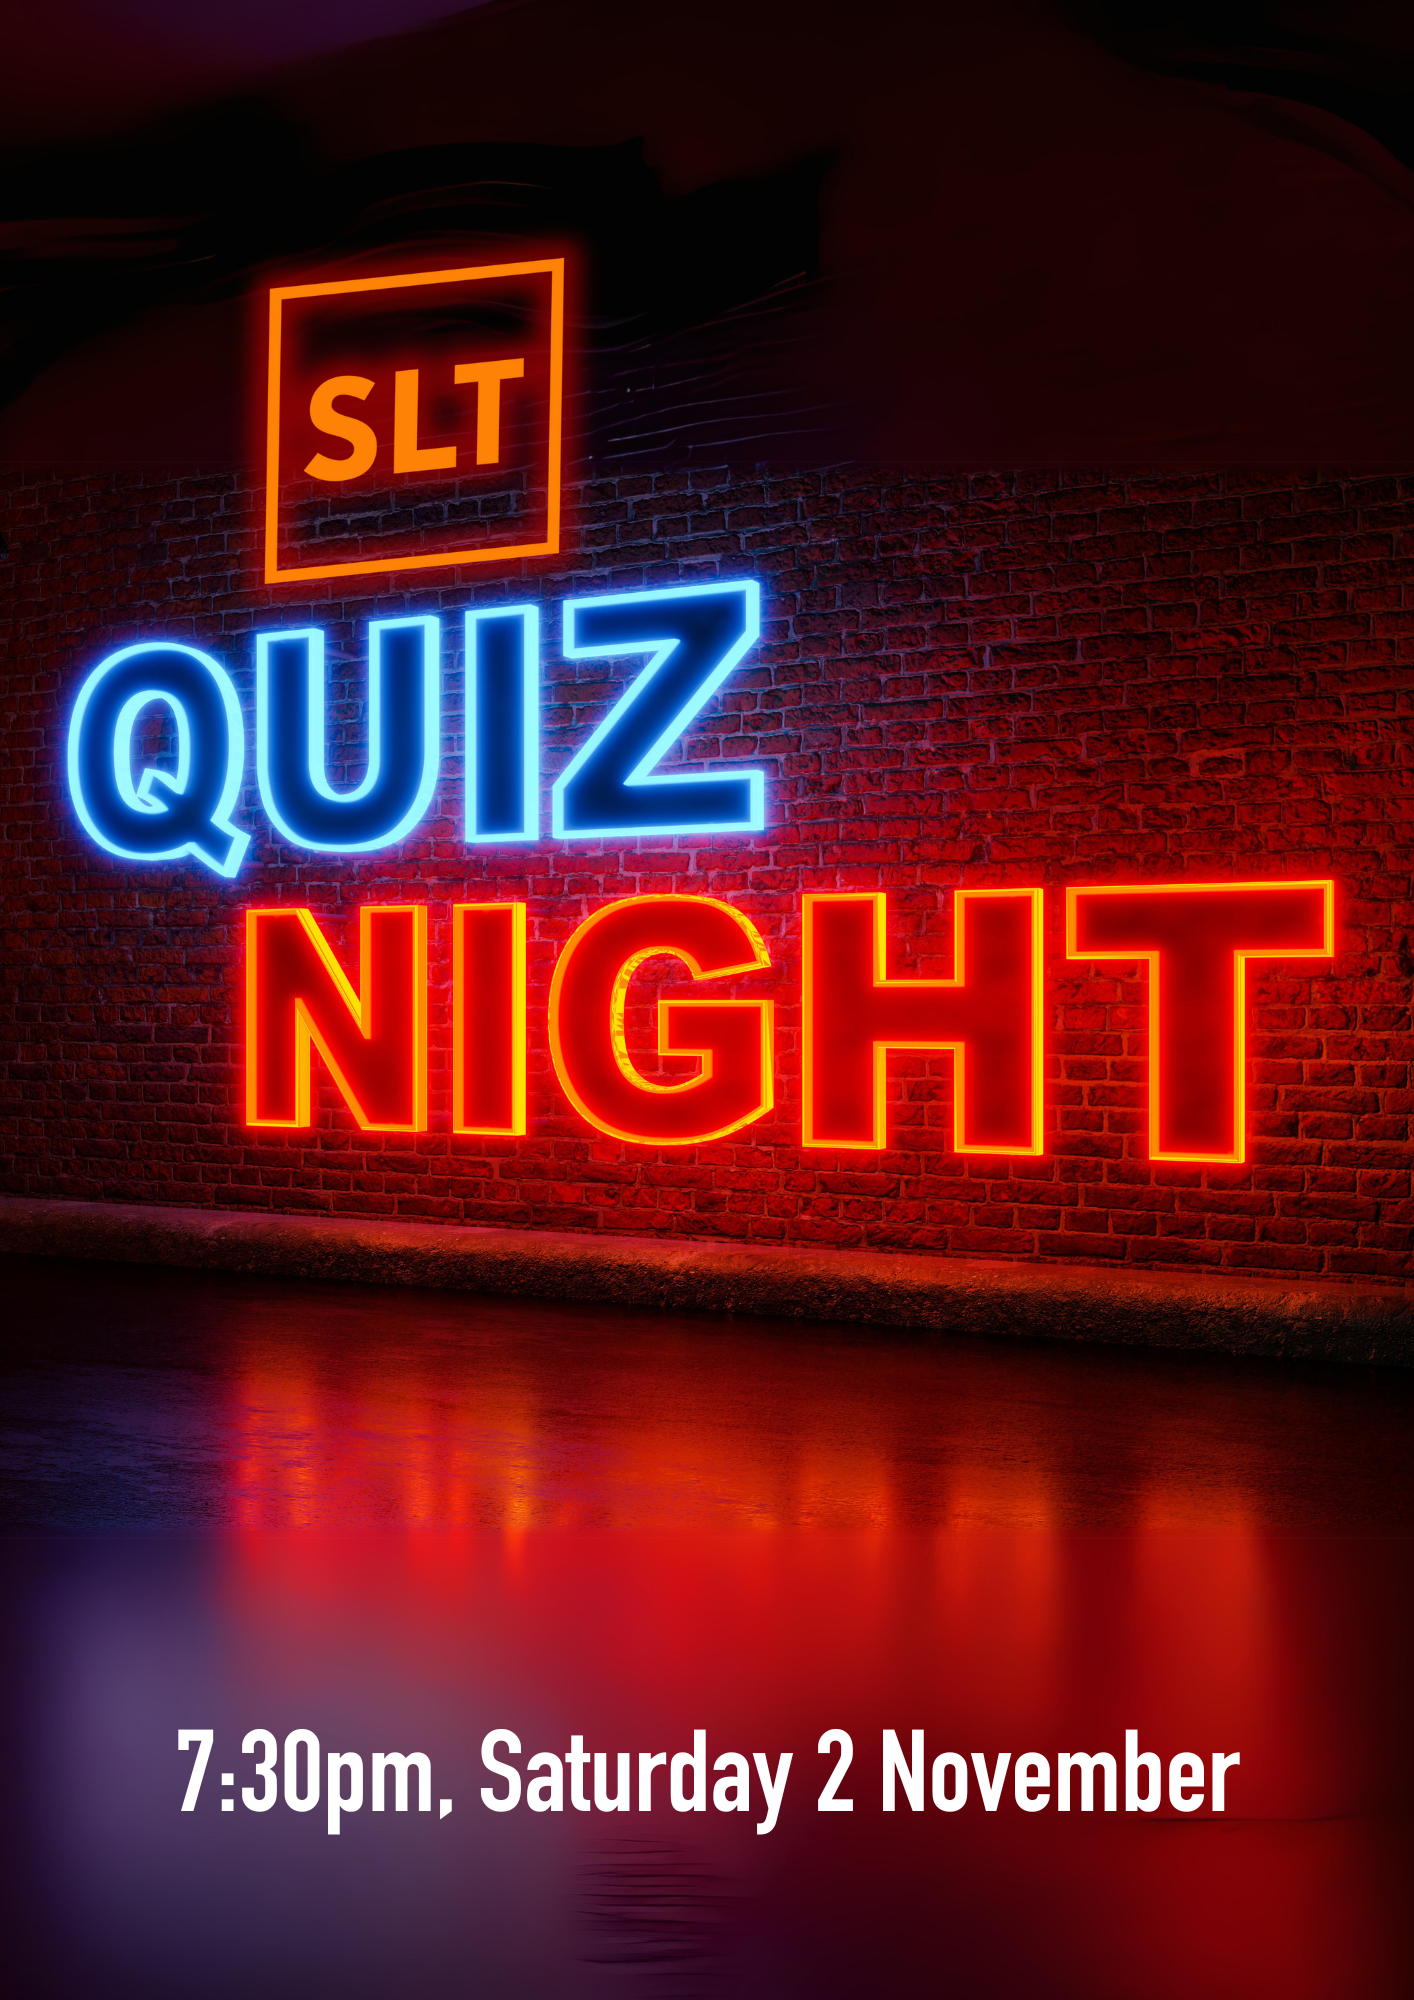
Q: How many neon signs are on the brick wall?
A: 3